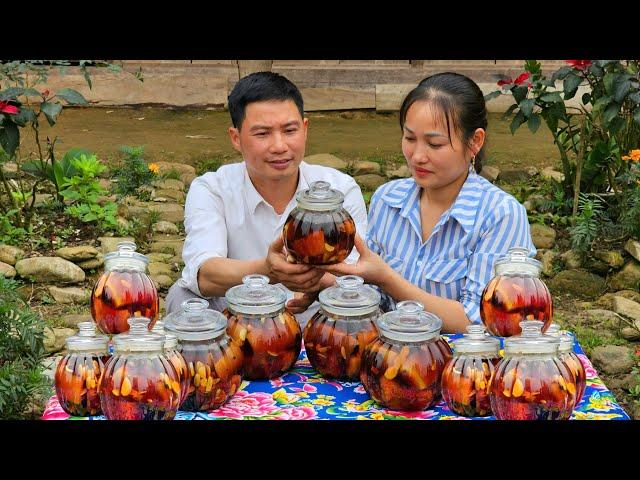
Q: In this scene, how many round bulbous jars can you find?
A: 13